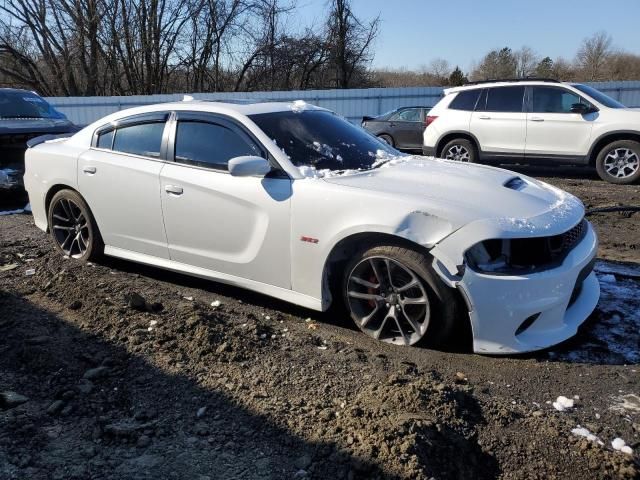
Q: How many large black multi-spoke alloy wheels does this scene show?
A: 2